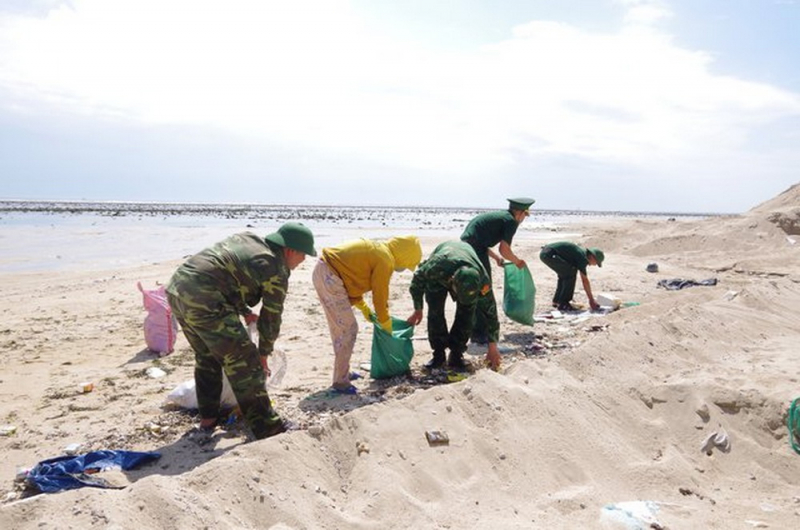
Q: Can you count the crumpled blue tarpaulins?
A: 1